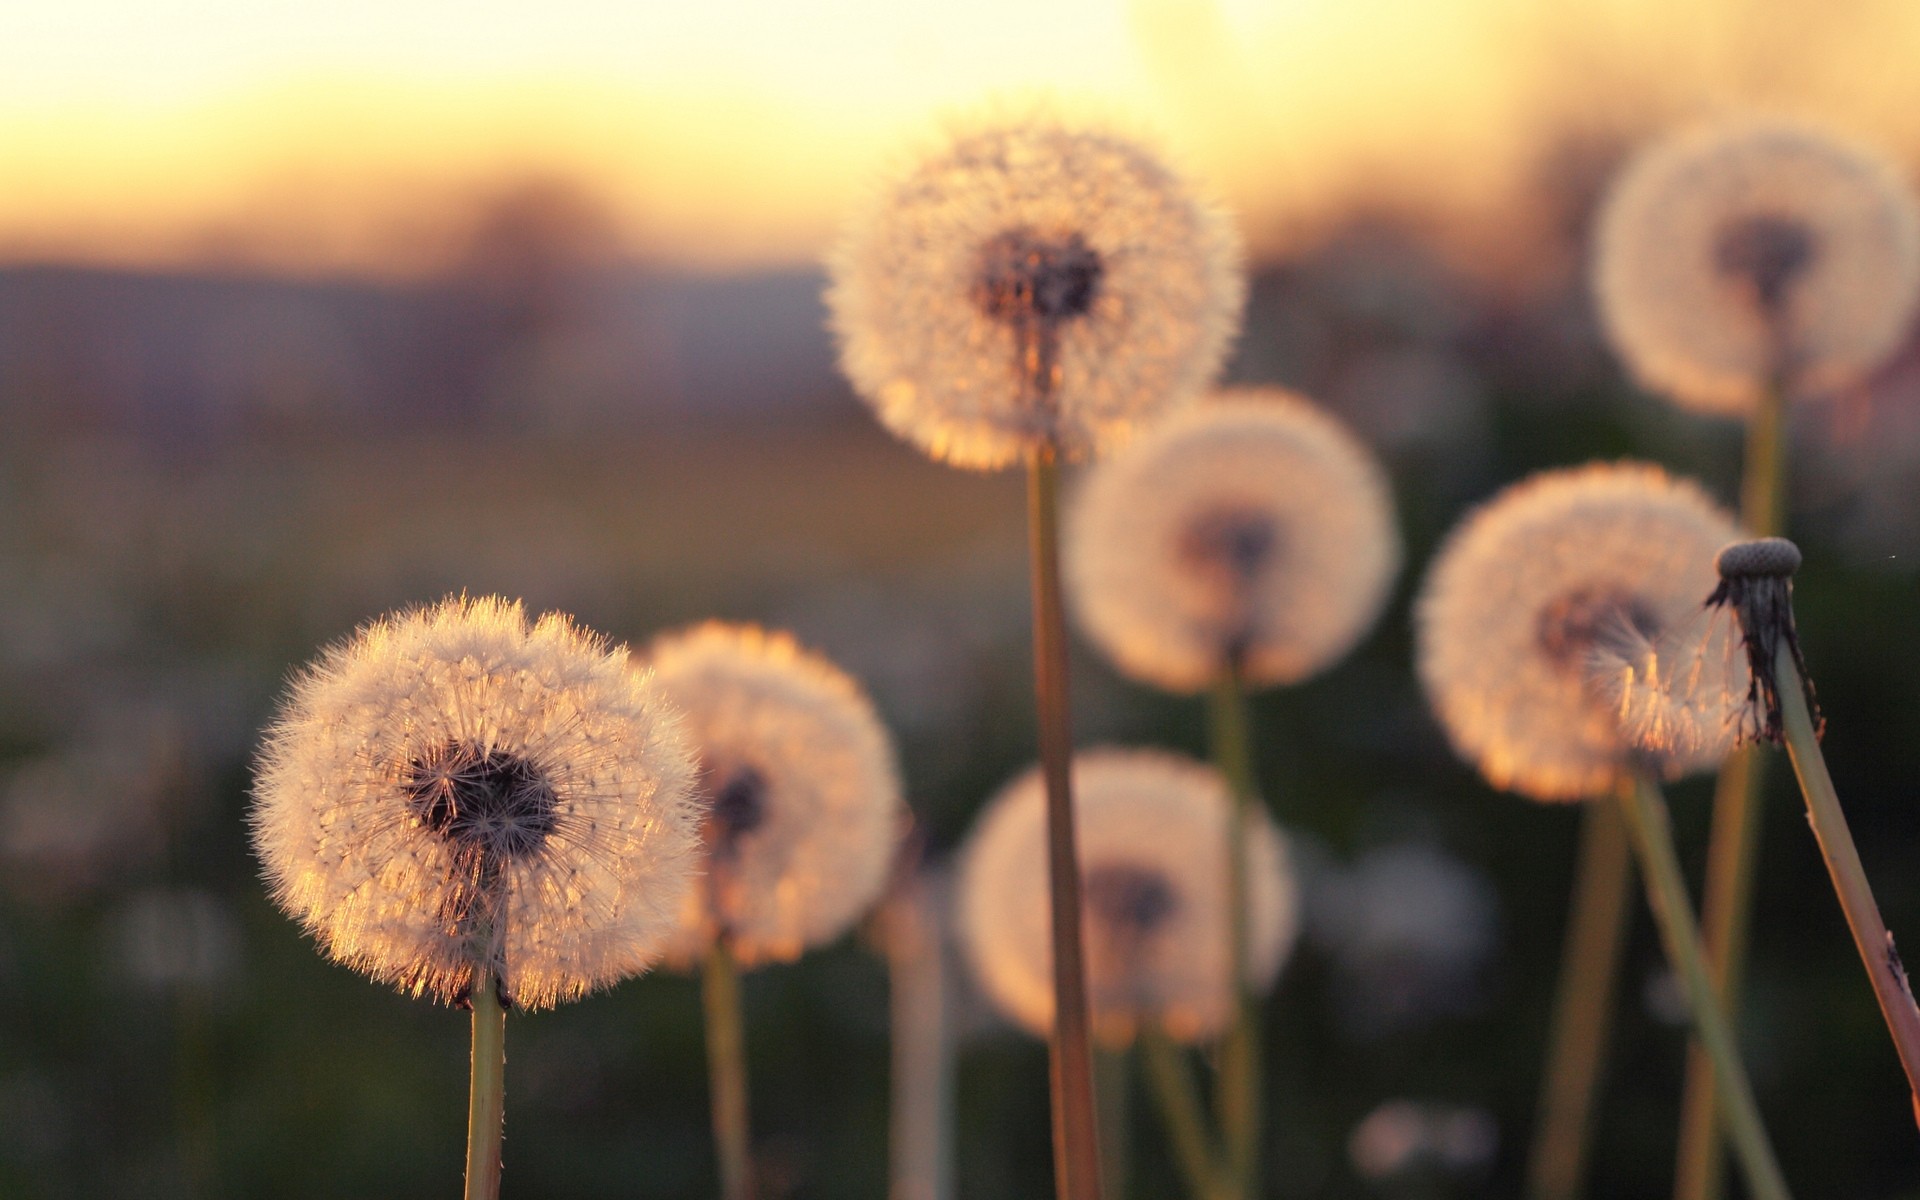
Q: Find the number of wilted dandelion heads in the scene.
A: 1